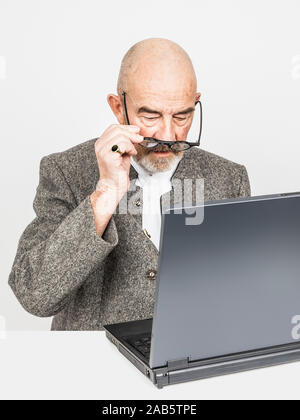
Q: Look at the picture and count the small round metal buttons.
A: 3